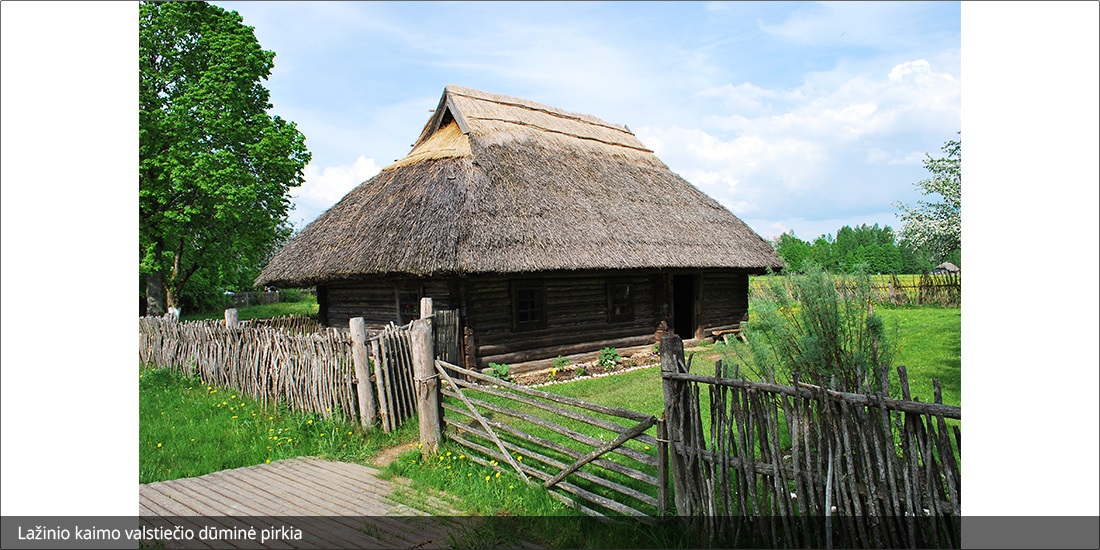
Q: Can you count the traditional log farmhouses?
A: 1